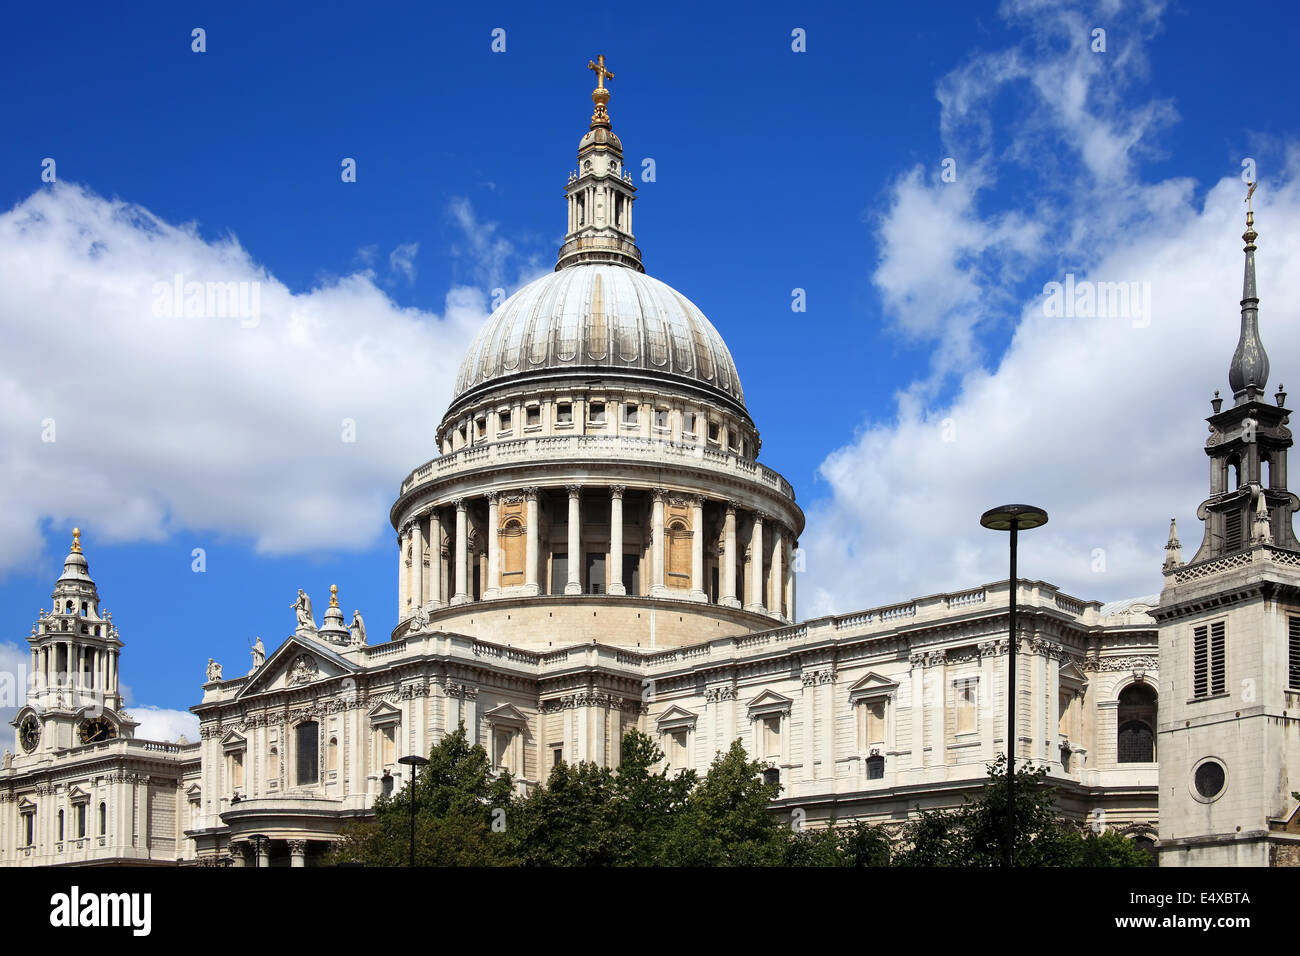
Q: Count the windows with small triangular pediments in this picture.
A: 10